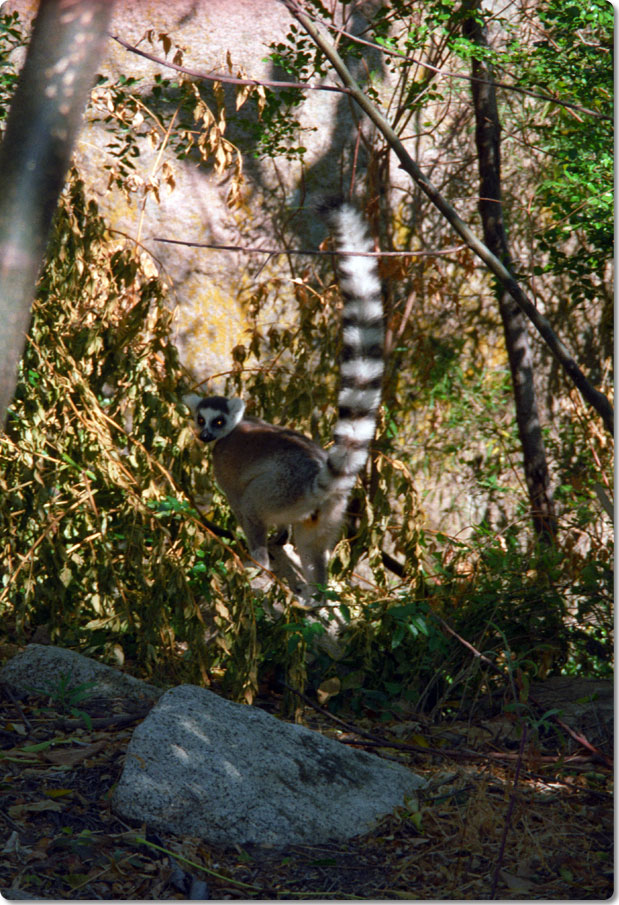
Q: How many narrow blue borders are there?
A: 0